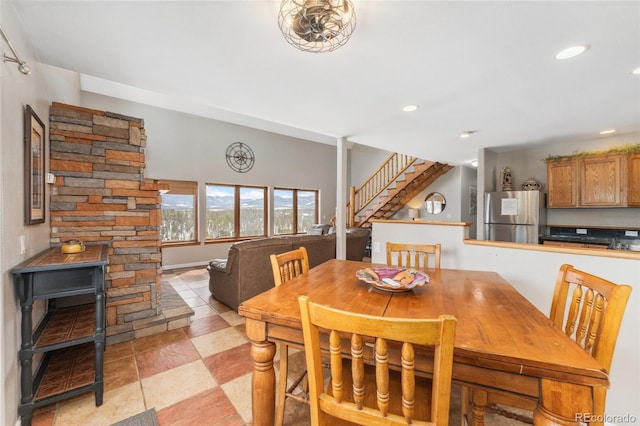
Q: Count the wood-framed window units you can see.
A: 3